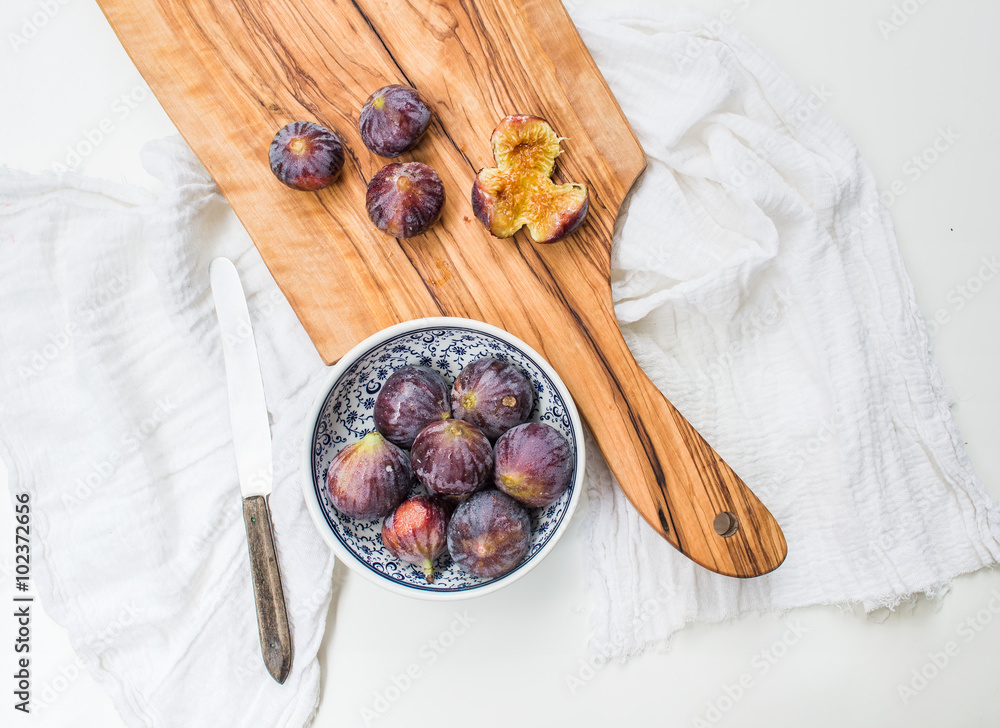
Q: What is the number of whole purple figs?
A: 10